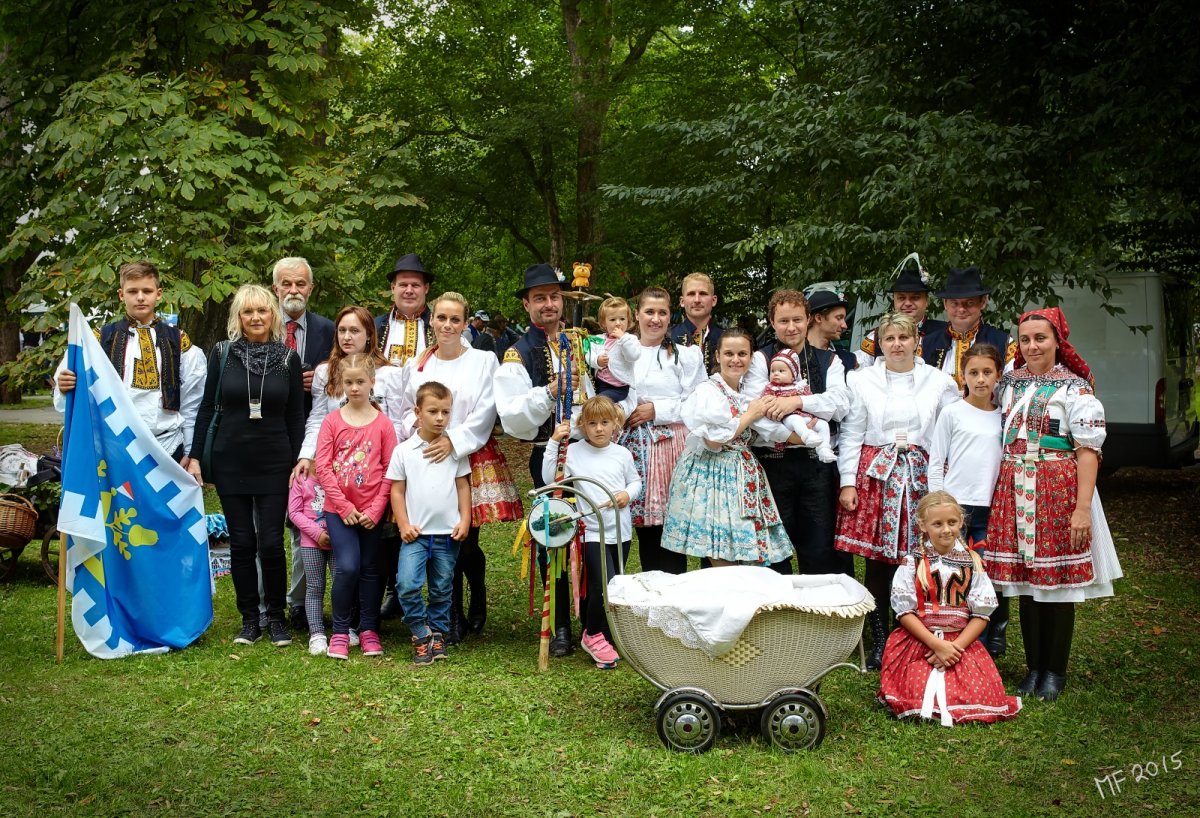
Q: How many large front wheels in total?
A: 2